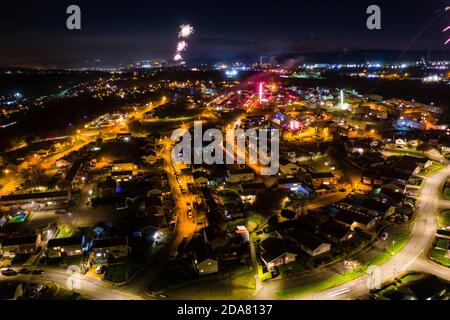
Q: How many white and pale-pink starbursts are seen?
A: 3